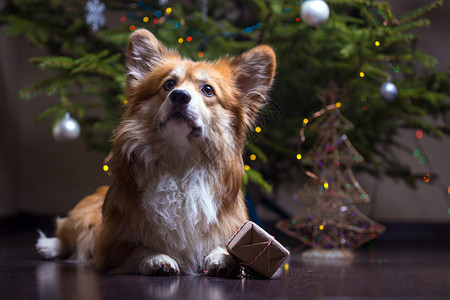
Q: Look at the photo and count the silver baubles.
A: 3